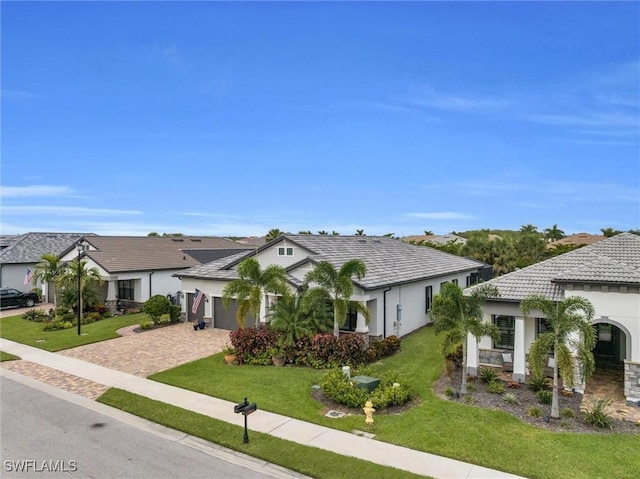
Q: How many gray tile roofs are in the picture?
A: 3